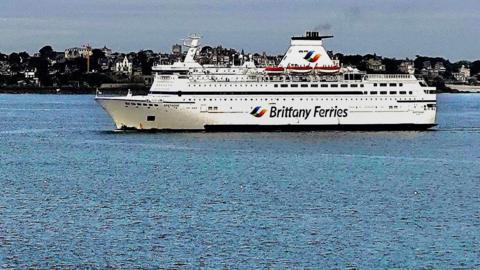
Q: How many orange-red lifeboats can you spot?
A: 3